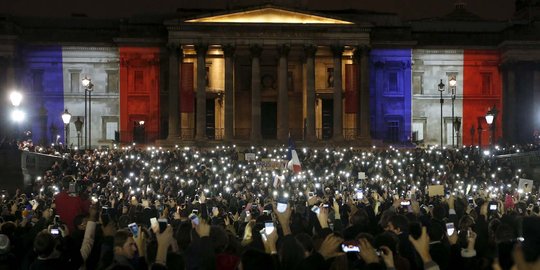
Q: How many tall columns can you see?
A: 8